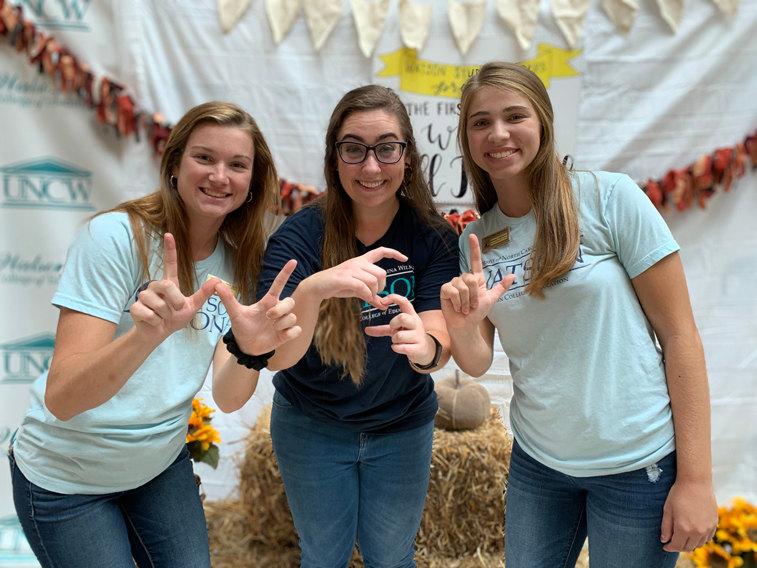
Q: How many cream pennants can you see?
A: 11